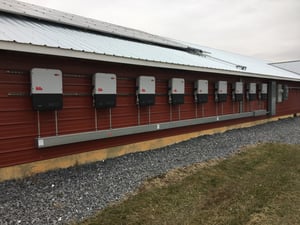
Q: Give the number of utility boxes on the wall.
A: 9